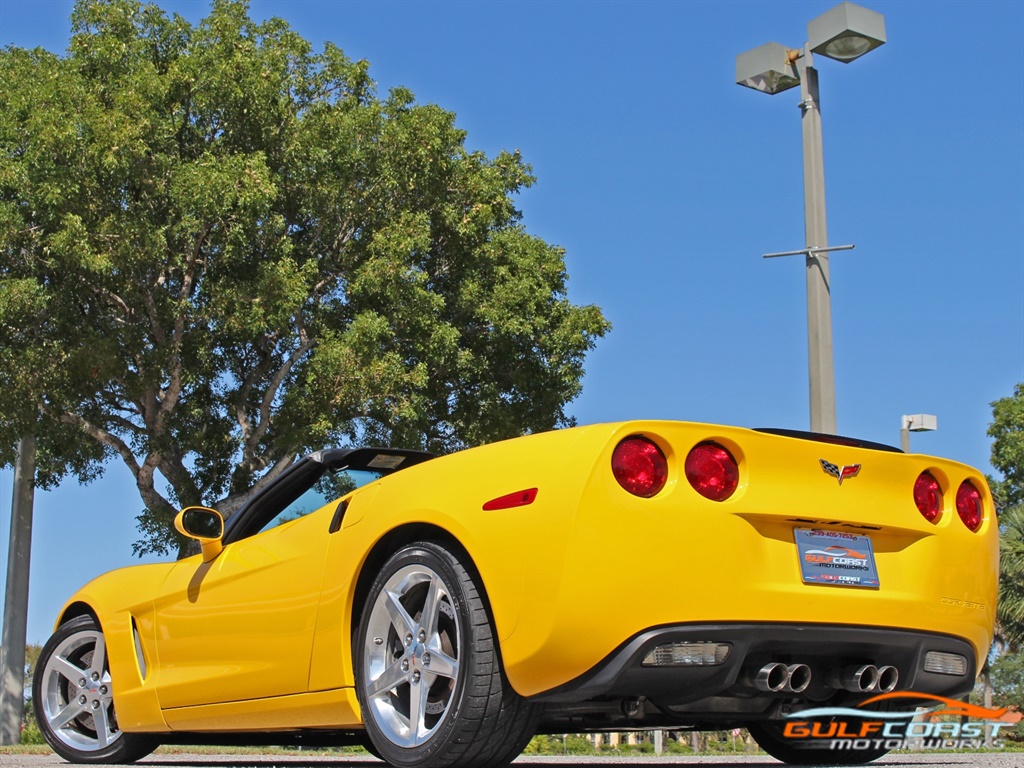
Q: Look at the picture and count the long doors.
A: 1